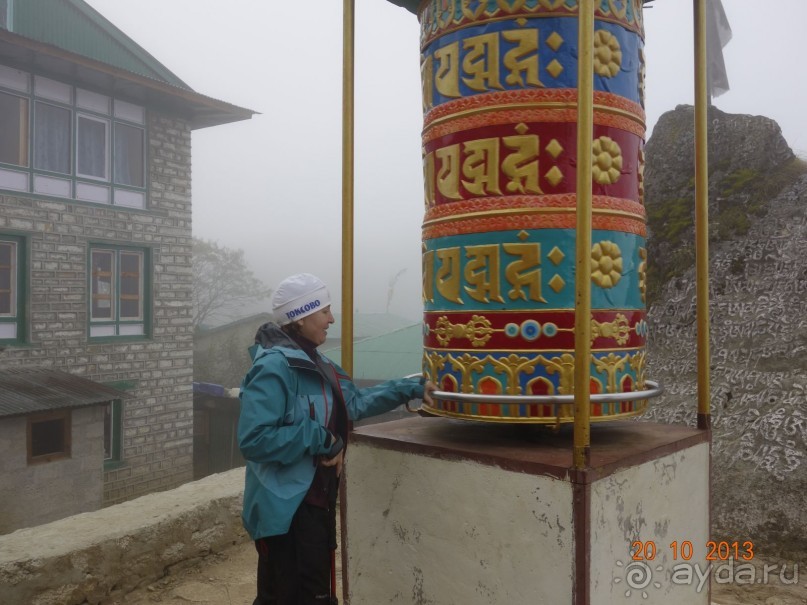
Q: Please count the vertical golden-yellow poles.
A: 3